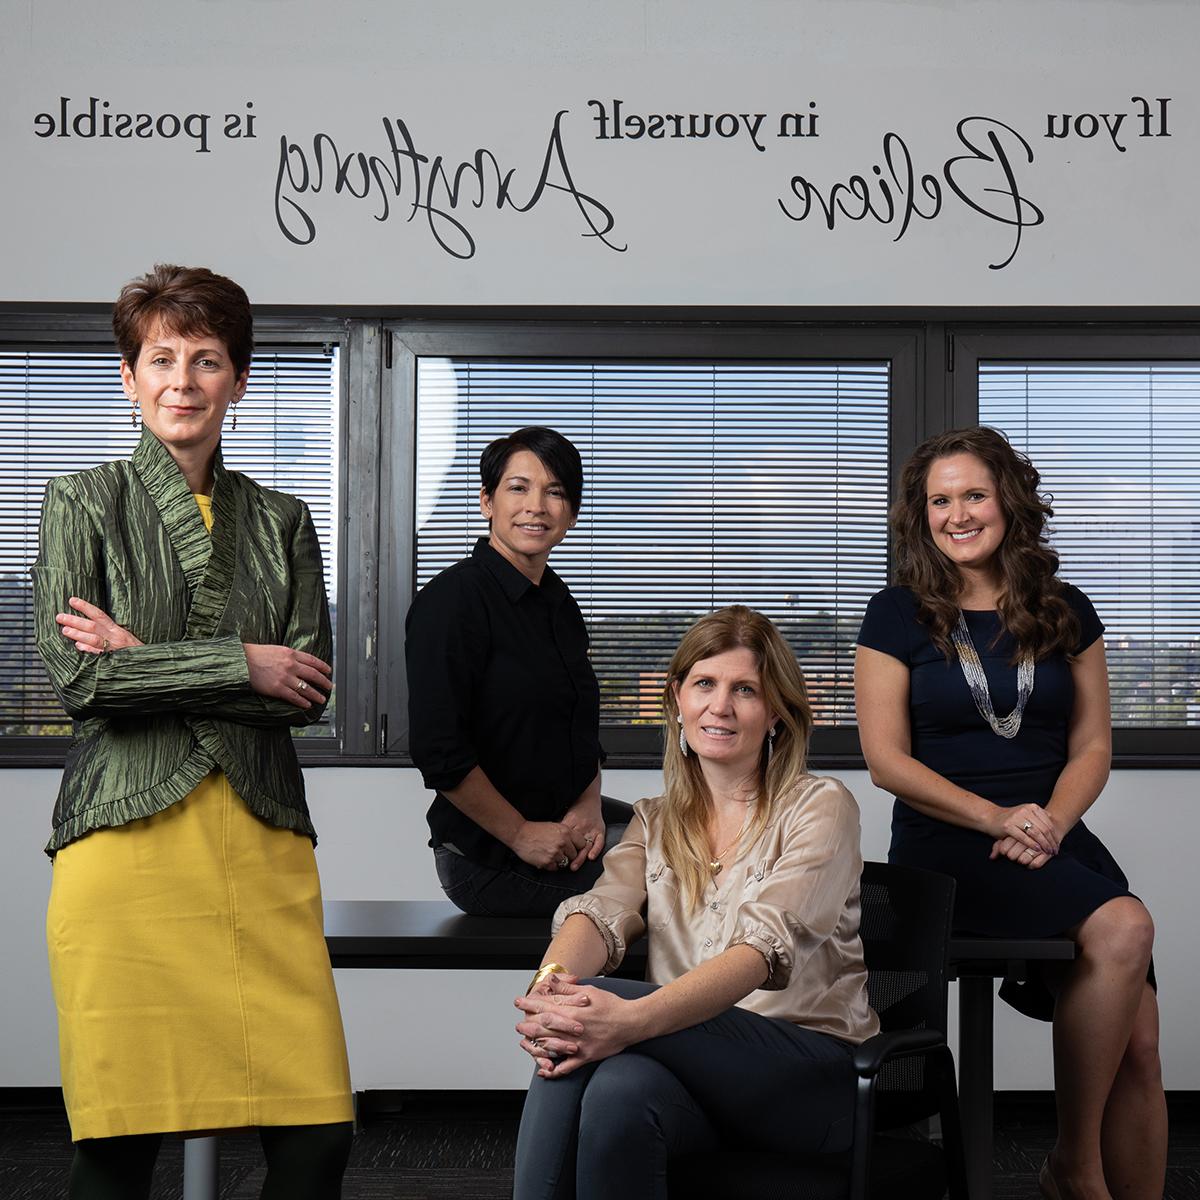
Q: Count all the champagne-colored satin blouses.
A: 1